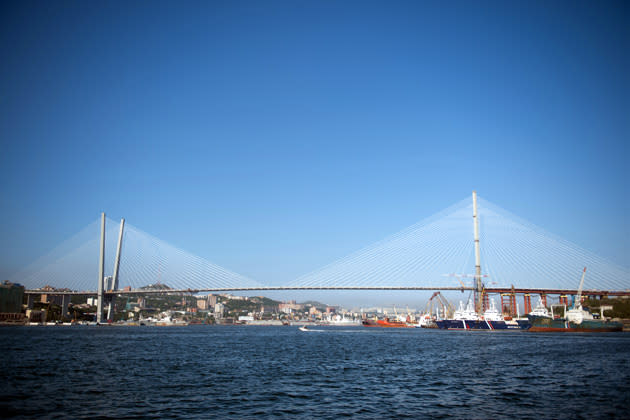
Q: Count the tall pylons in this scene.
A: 3